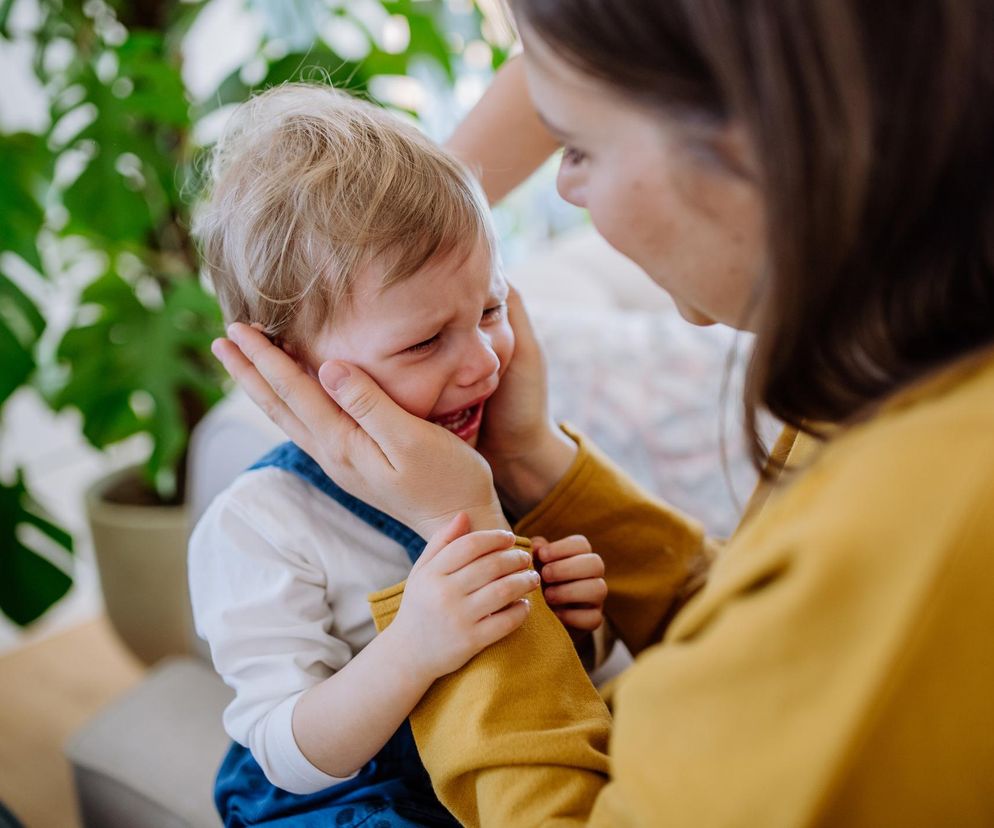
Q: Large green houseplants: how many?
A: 1